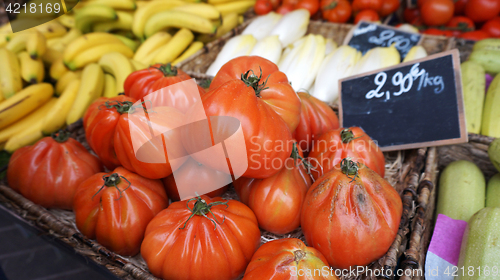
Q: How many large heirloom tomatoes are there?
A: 12